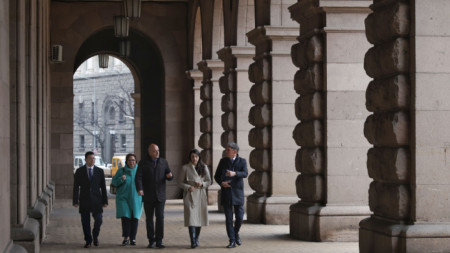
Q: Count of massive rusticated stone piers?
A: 5